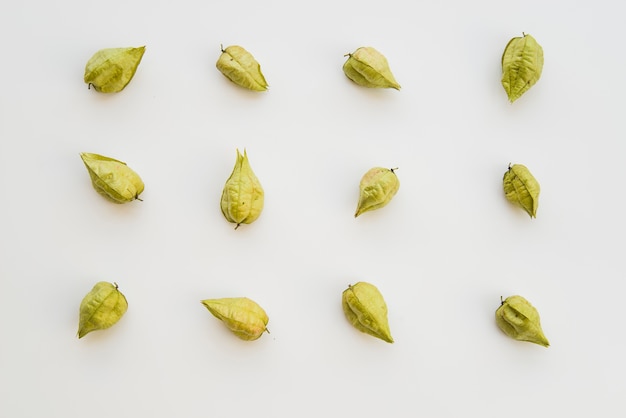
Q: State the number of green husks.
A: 12